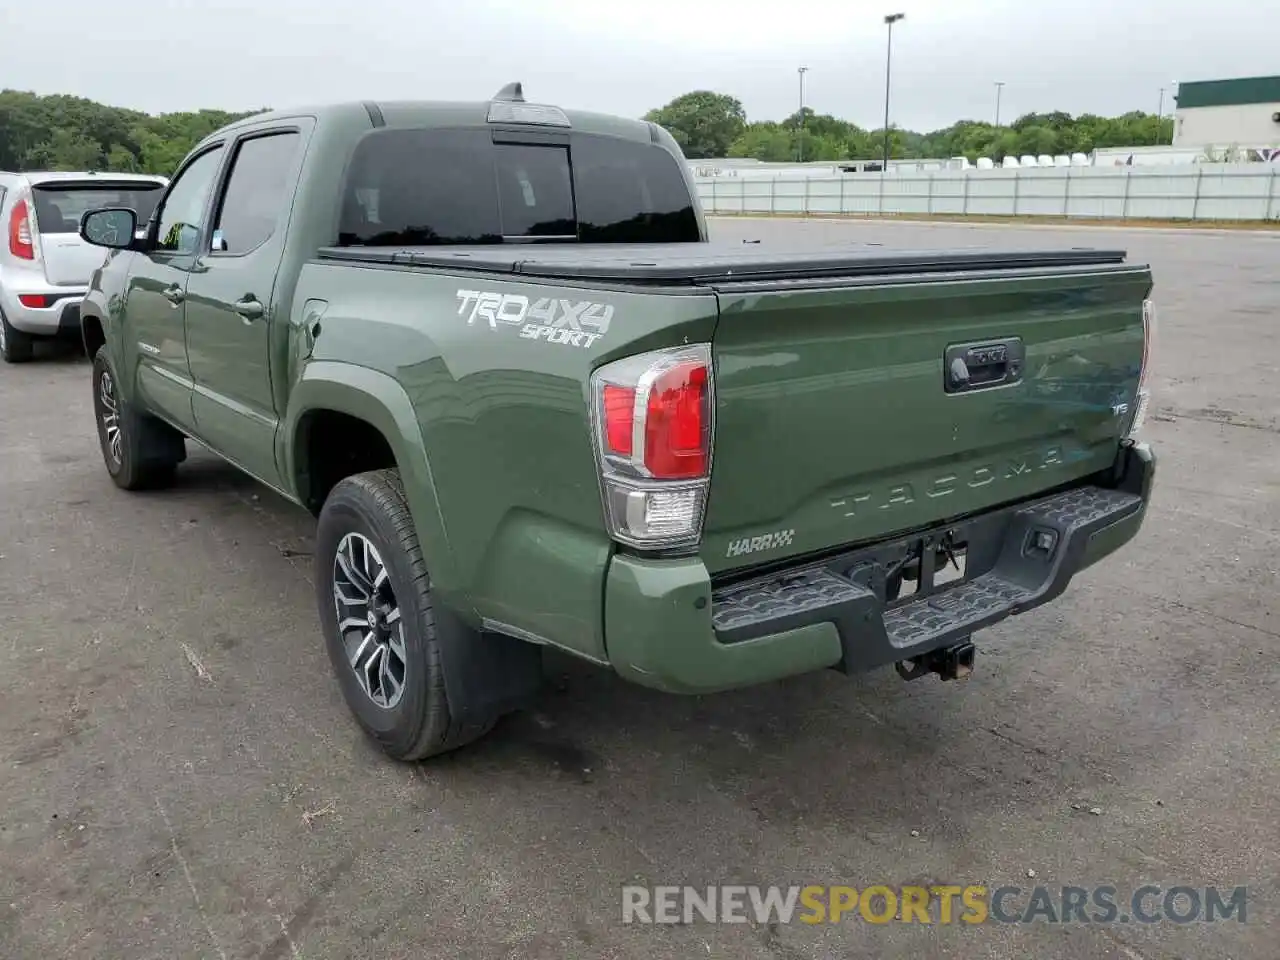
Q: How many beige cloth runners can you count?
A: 0